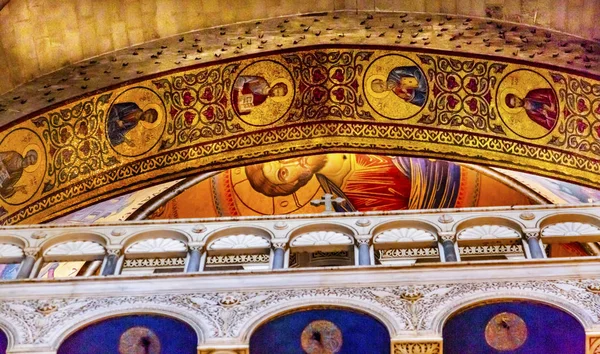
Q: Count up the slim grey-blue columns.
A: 7